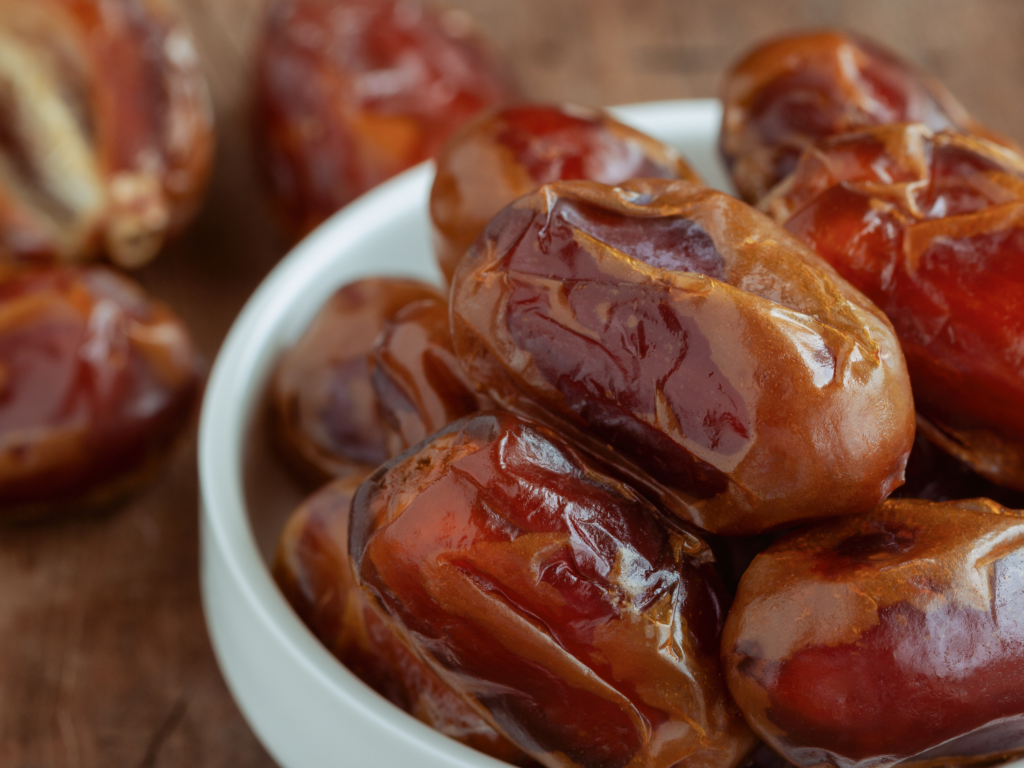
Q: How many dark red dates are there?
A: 11